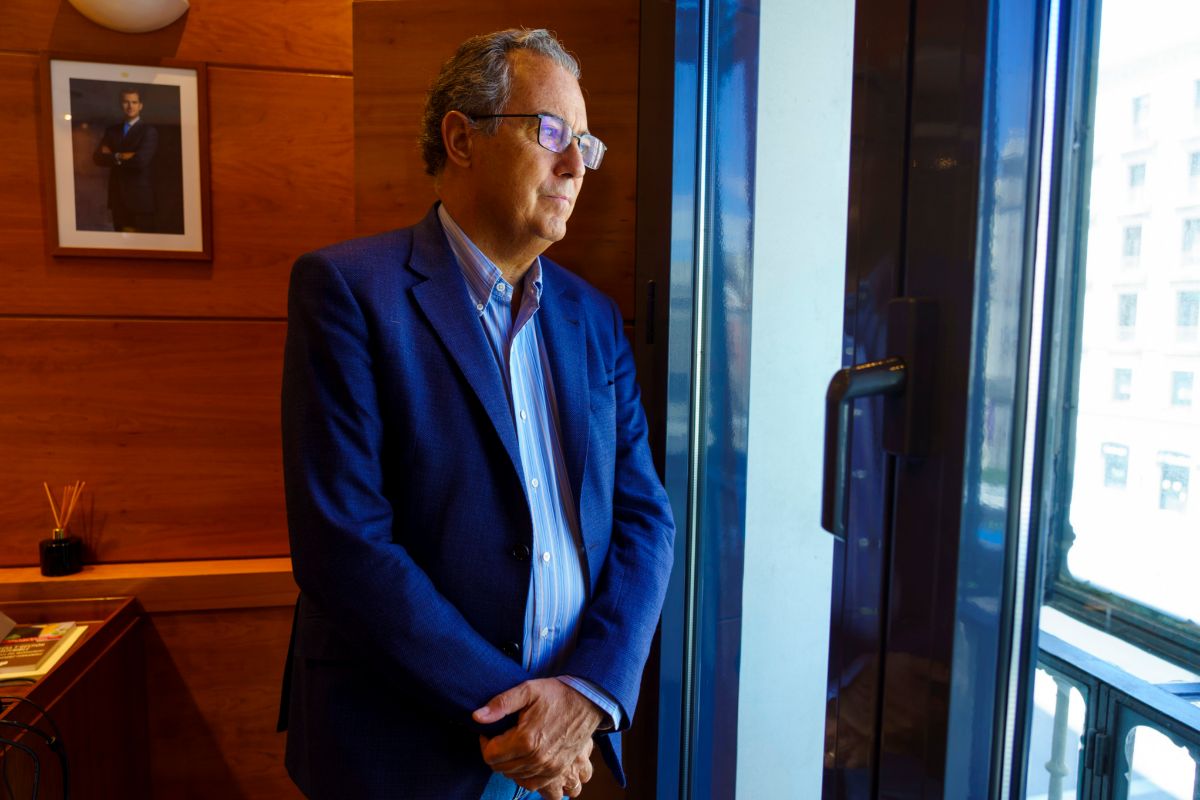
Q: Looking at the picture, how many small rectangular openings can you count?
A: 12